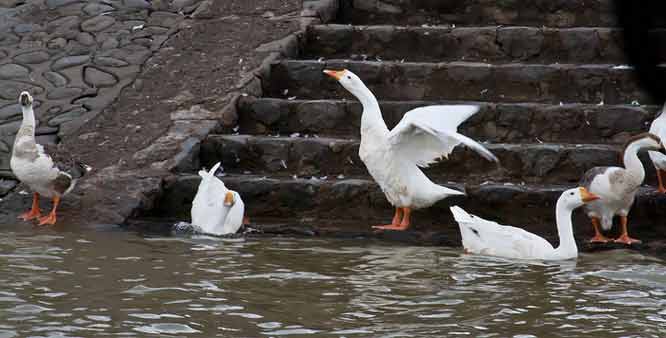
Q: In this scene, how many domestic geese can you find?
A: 6